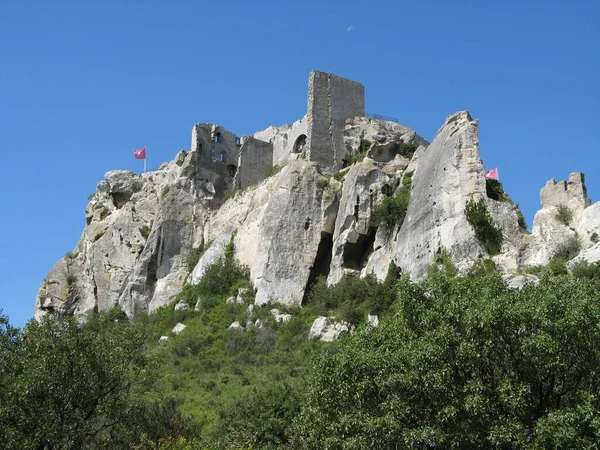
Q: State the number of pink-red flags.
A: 2